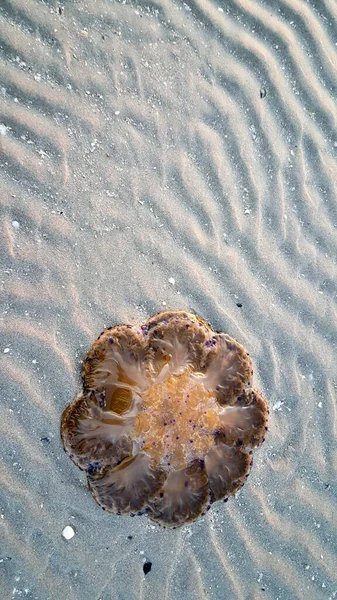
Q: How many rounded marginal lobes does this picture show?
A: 8